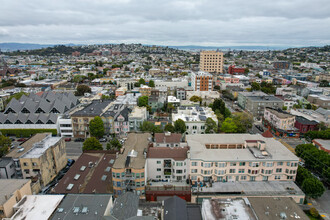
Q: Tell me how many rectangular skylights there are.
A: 9